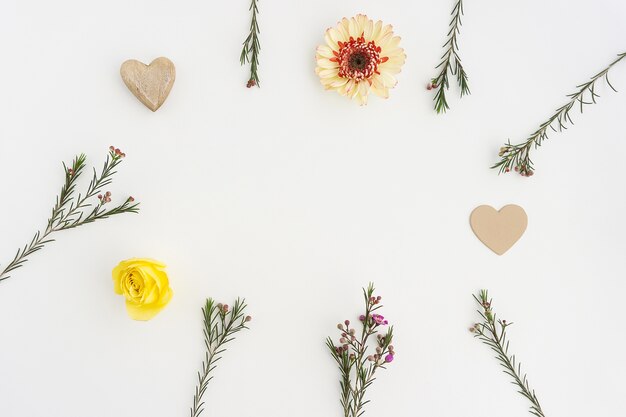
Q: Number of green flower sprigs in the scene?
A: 7